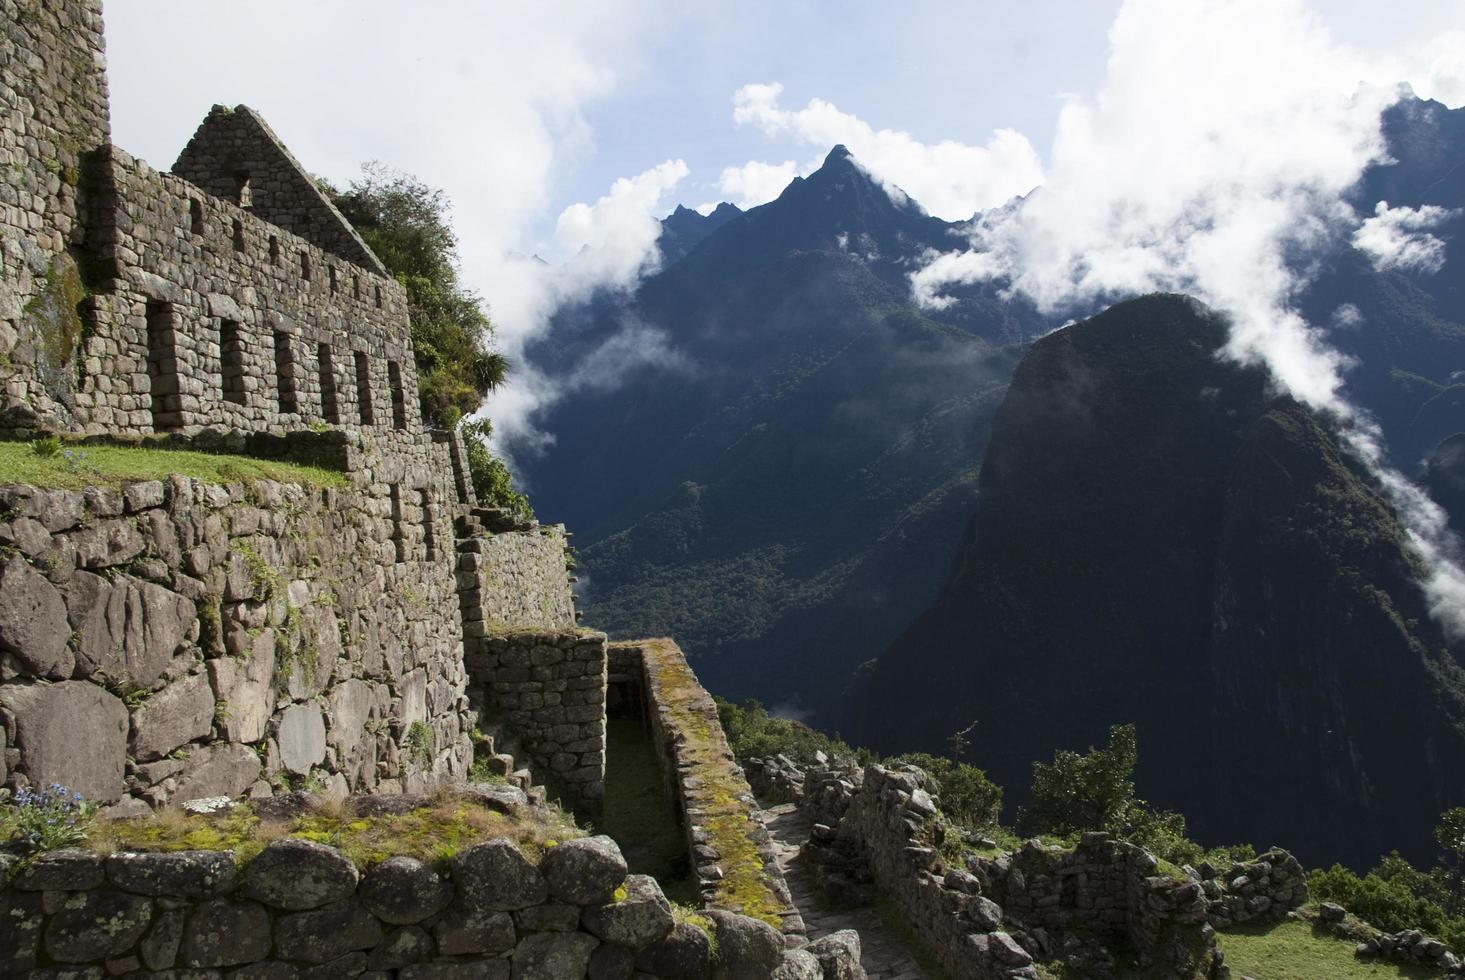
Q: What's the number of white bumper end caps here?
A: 0